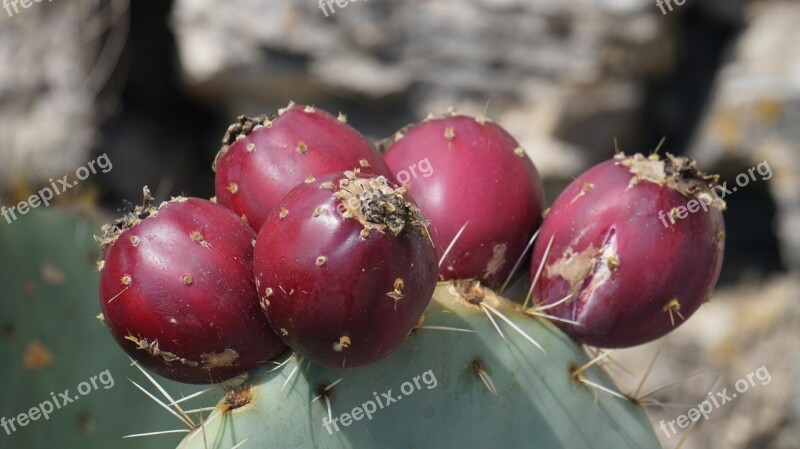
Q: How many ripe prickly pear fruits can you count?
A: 5